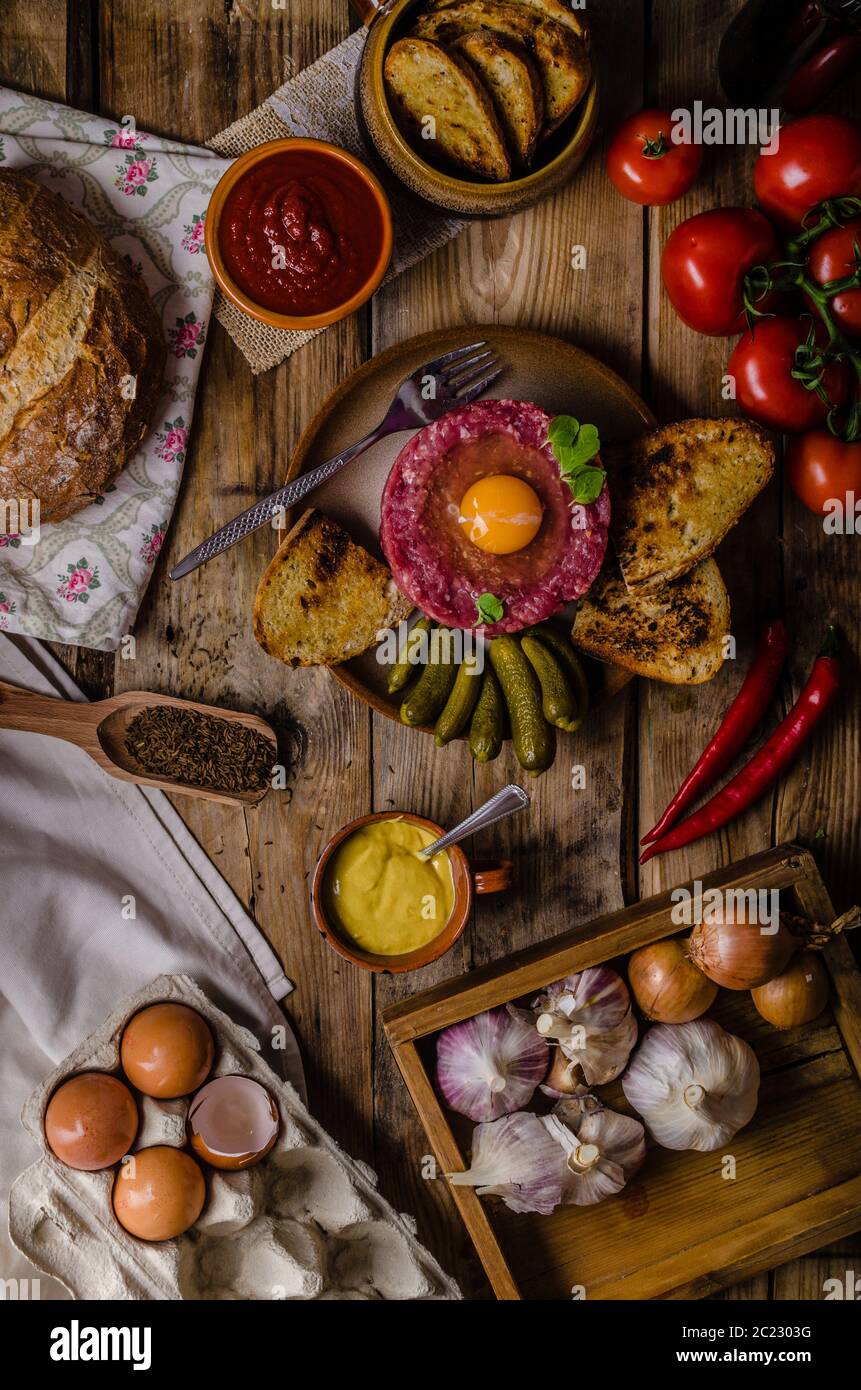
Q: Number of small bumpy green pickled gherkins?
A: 7